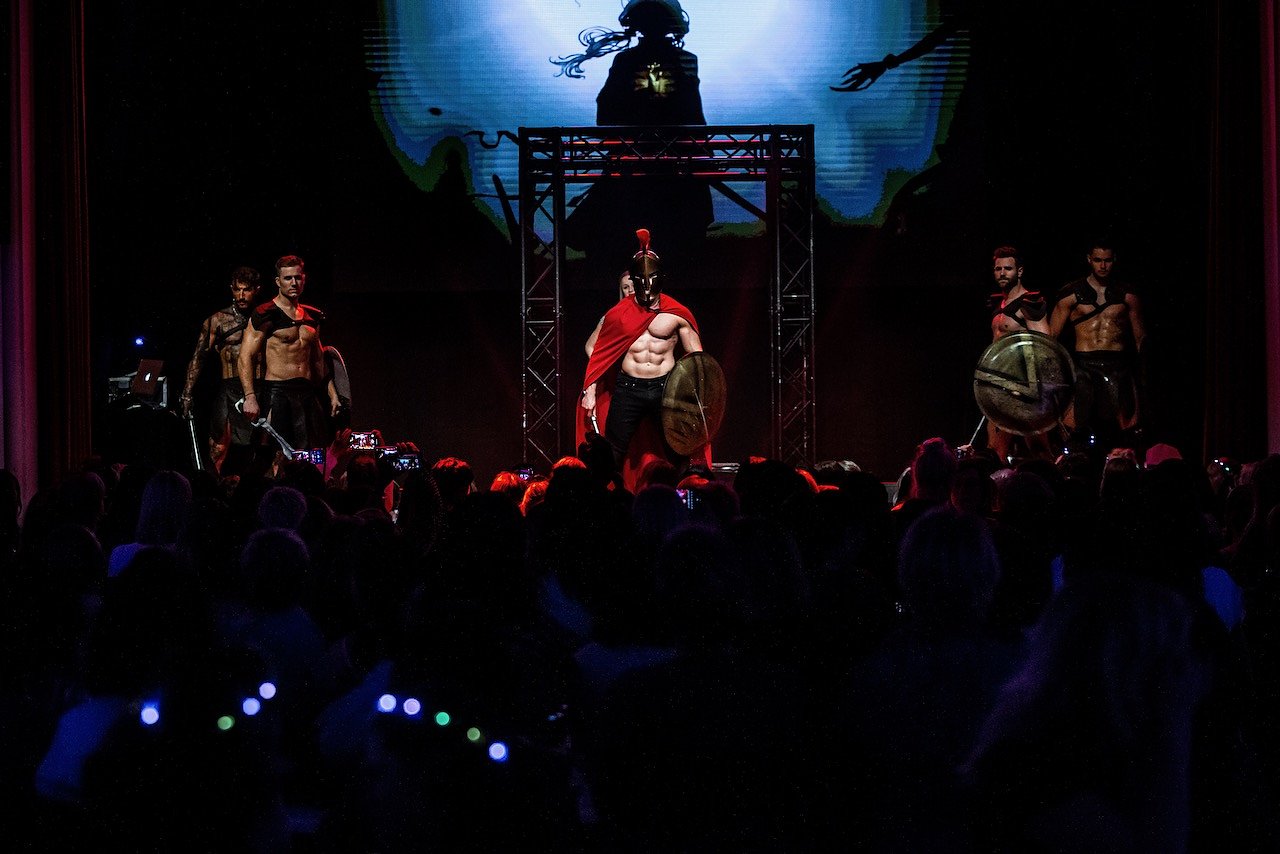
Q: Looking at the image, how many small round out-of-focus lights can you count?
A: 9